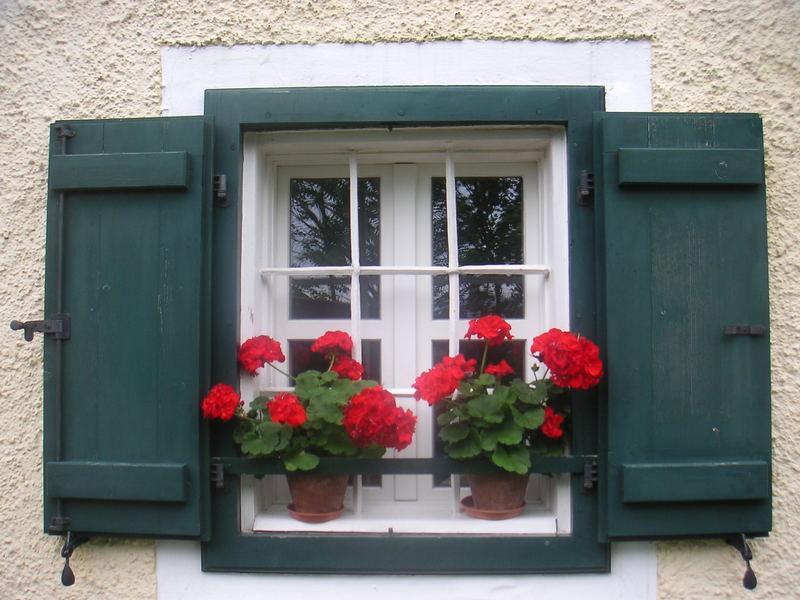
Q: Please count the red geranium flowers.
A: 11